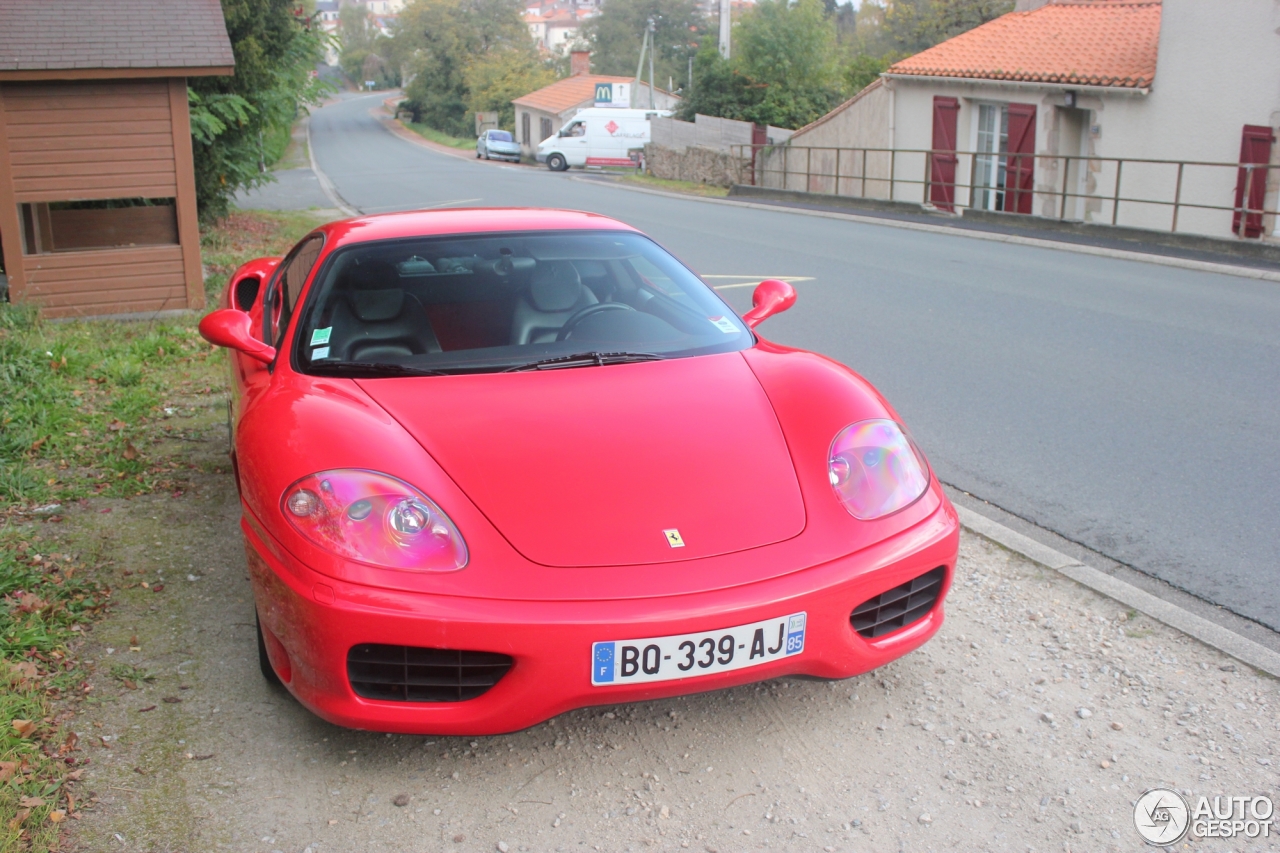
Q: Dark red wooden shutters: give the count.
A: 3